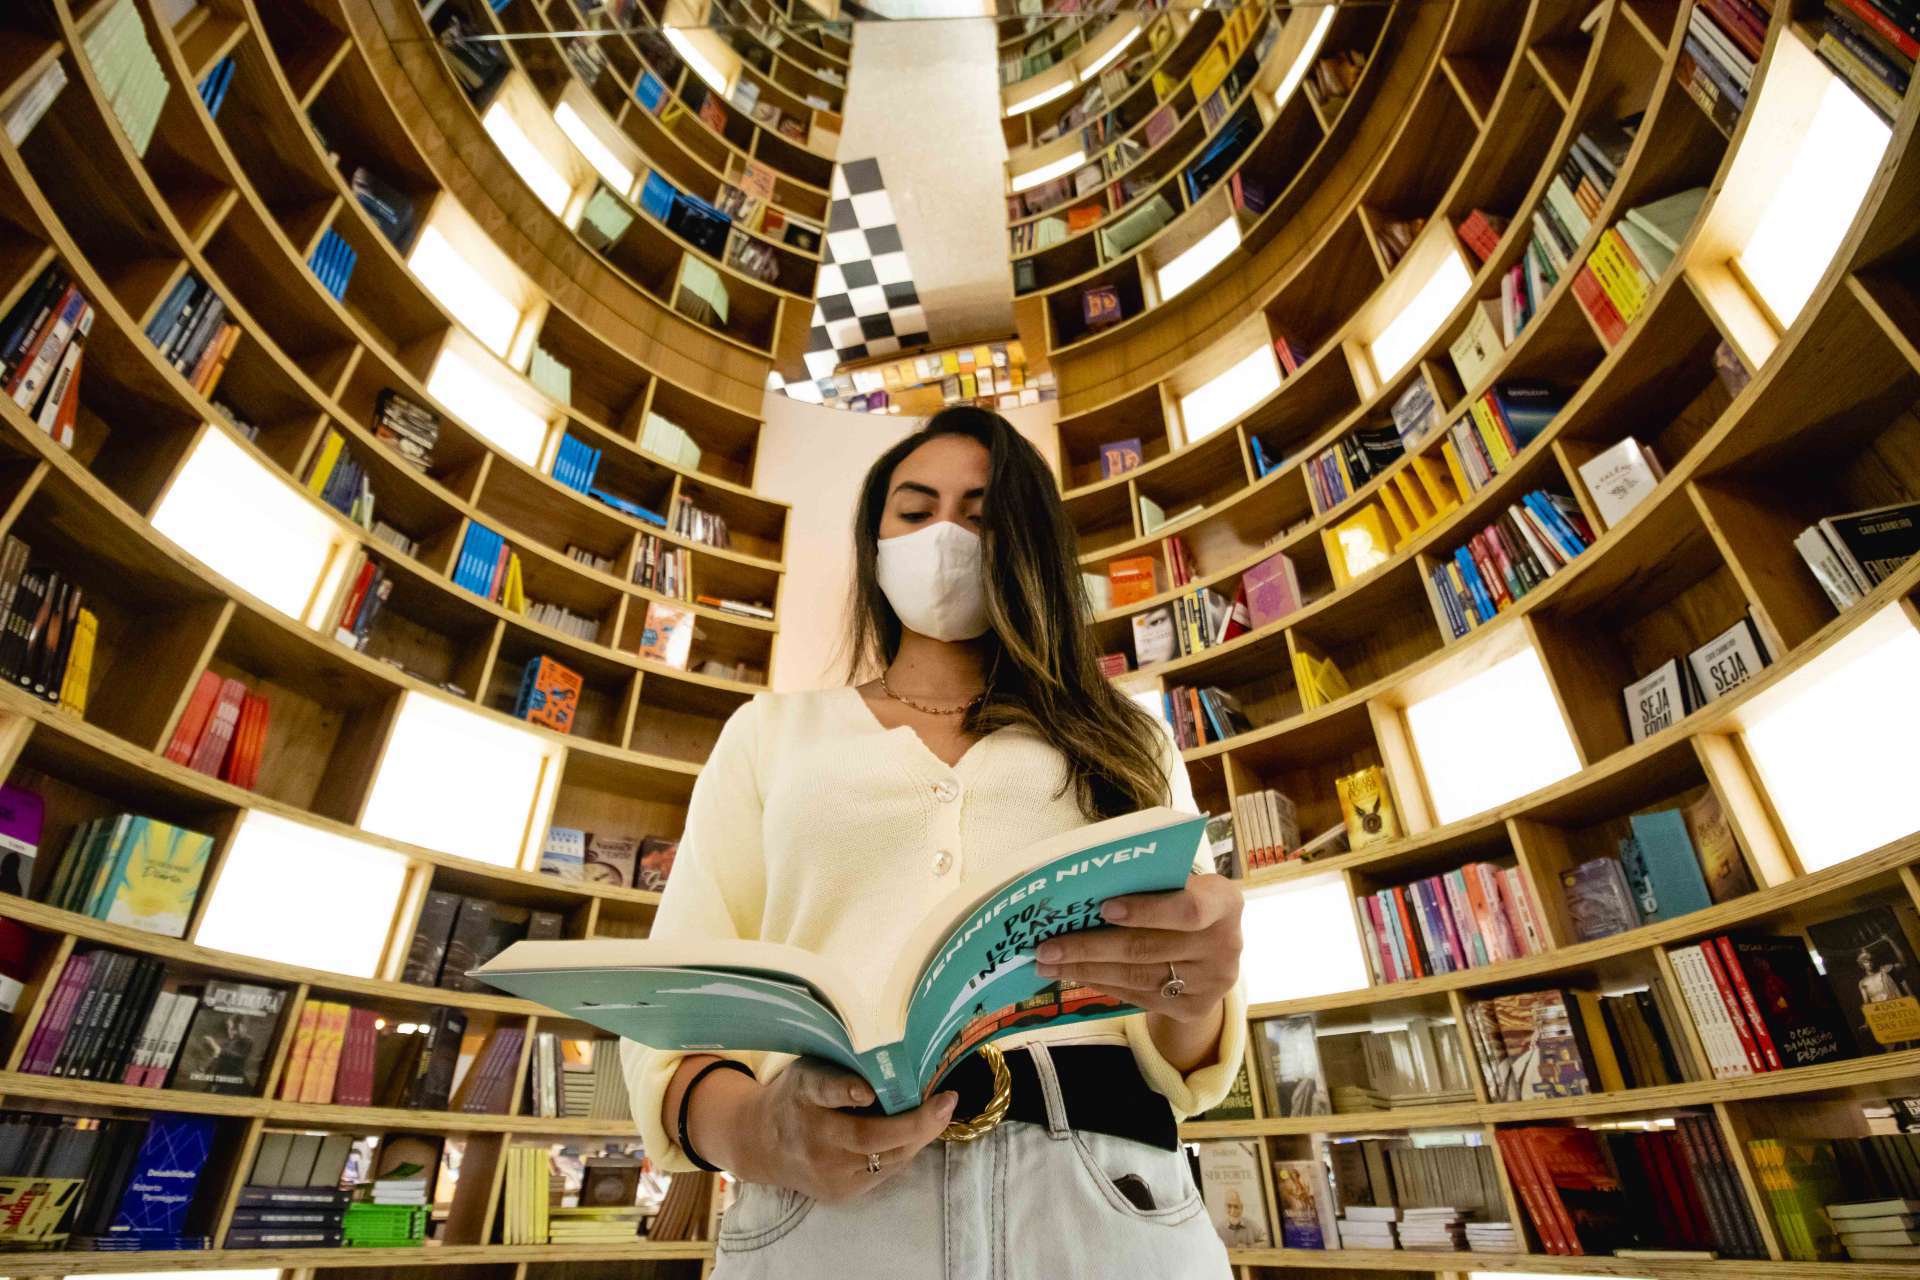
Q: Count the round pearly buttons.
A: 2